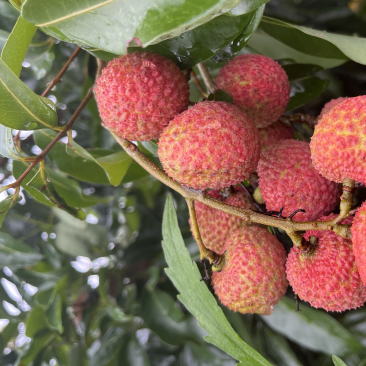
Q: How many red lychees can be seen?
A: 11